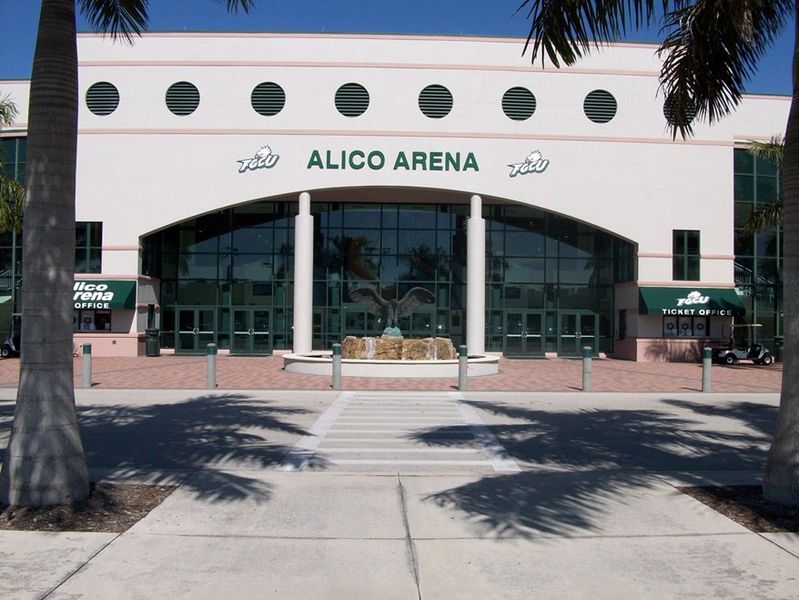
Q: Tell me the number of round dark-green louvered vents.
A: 8